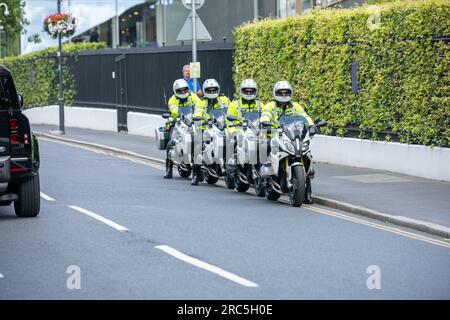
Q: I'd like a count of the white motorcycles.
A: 4